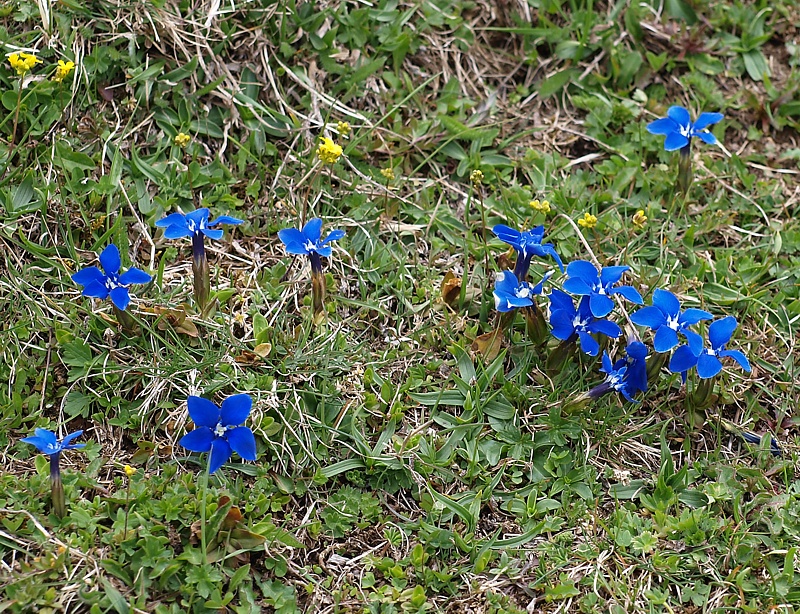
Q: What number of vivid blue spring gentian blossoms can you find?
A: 14